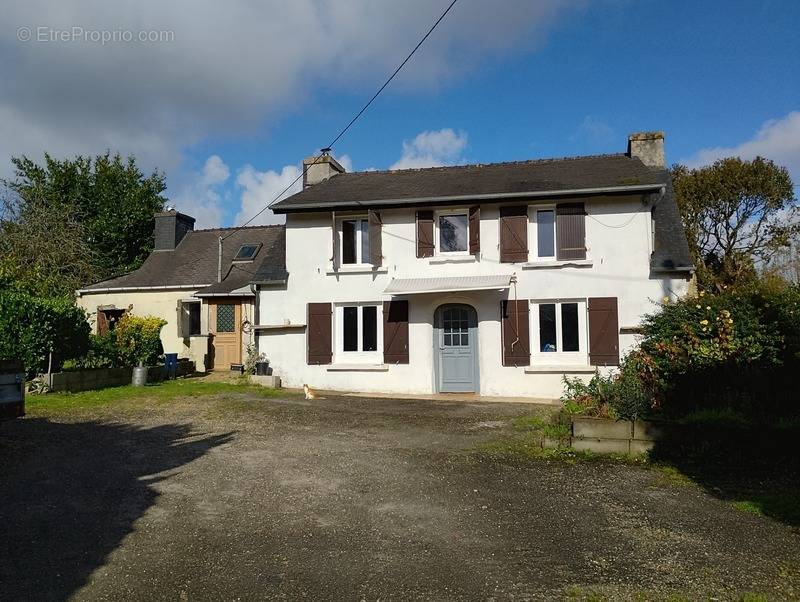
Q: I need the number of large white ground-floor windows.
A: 2